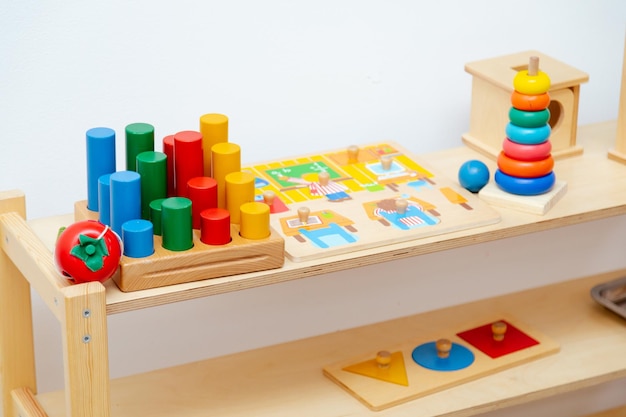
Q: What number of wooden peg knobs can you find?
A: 9